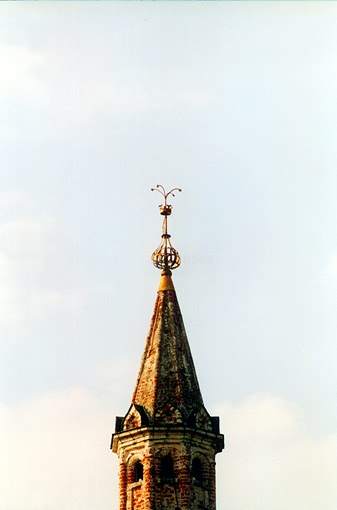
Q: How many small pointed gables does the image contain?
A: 3